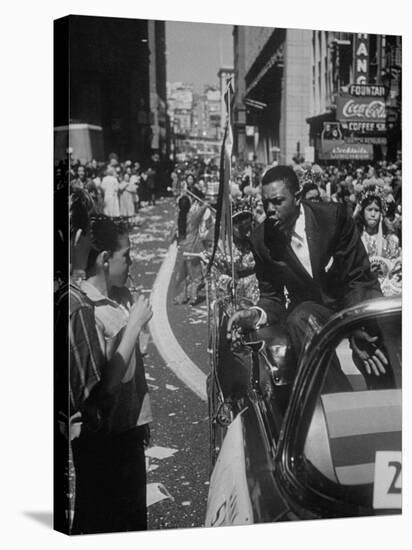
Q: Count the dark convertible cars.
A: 1